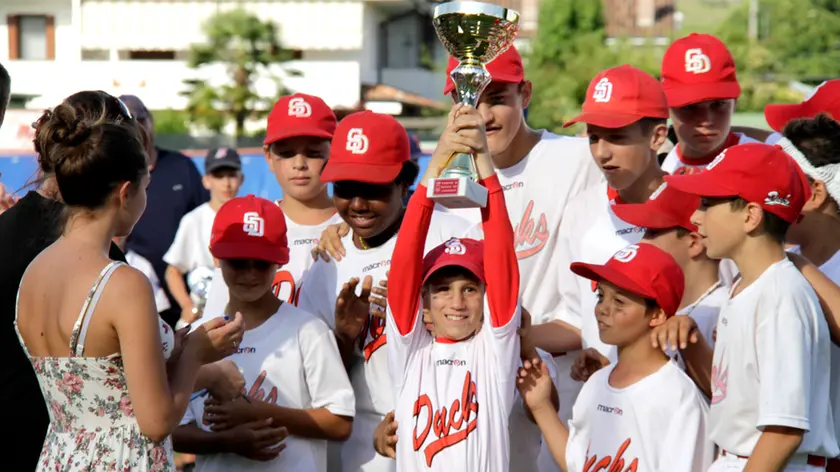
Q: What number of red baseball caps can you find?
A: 11